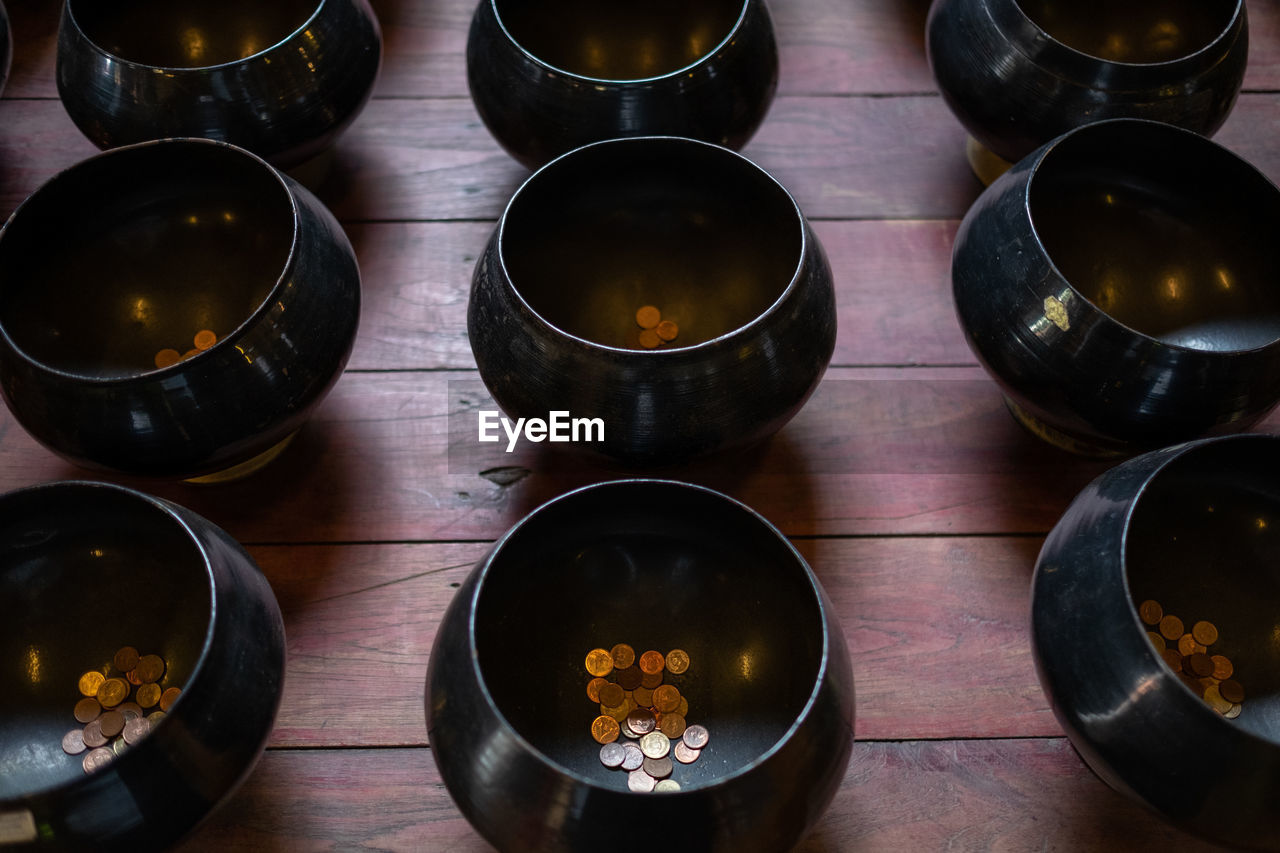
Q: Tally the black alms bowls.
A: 9